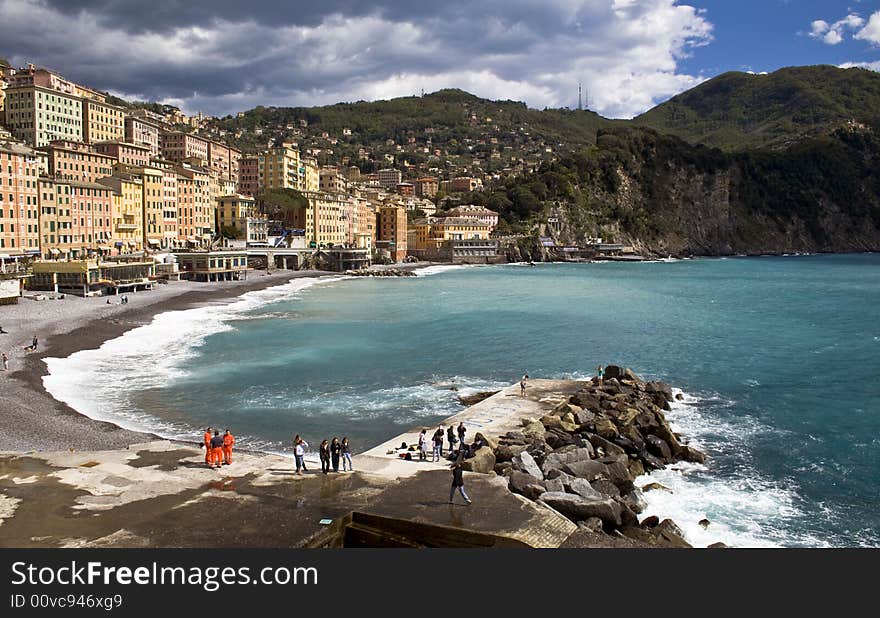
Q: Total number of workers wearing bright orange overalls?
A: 3